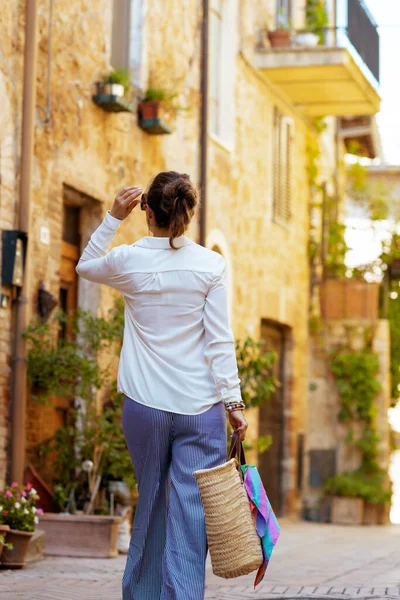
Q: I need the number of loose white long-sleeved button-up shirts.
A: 1